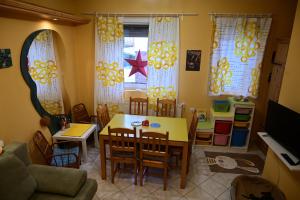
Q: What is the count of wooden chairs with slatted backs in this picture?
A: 6